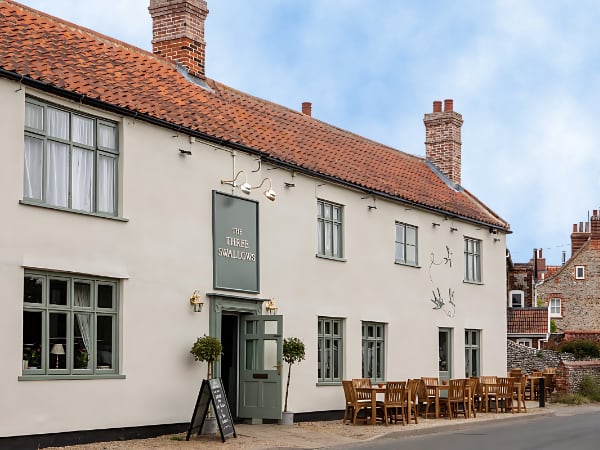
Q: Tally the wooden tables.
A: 4